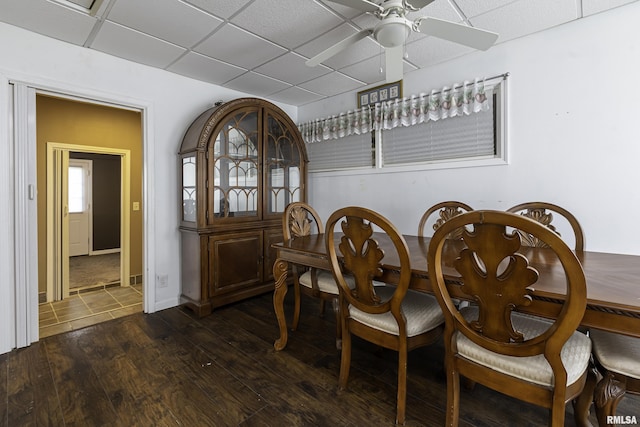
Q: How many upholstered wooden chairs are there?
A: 6